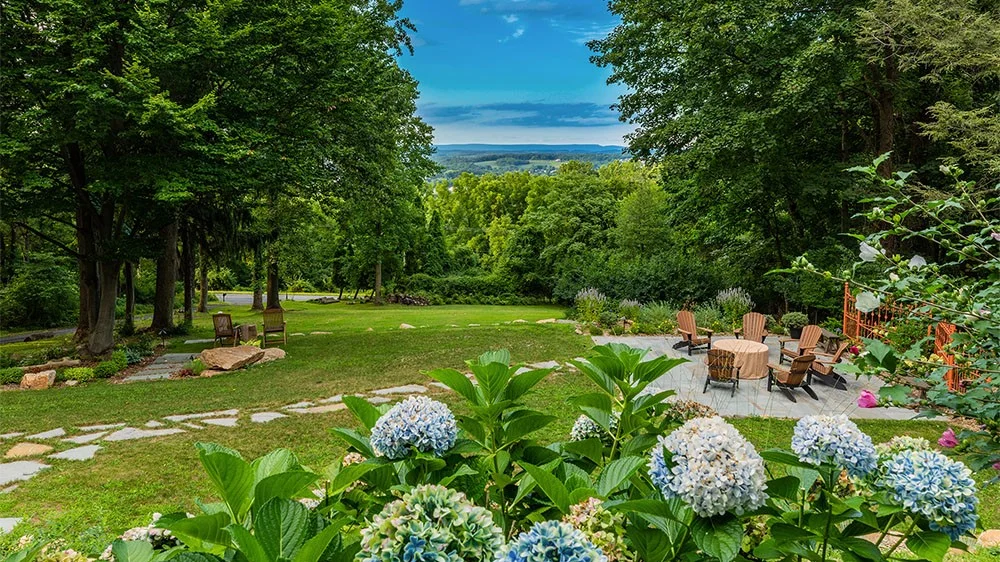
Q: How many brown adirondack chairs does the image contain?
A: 6